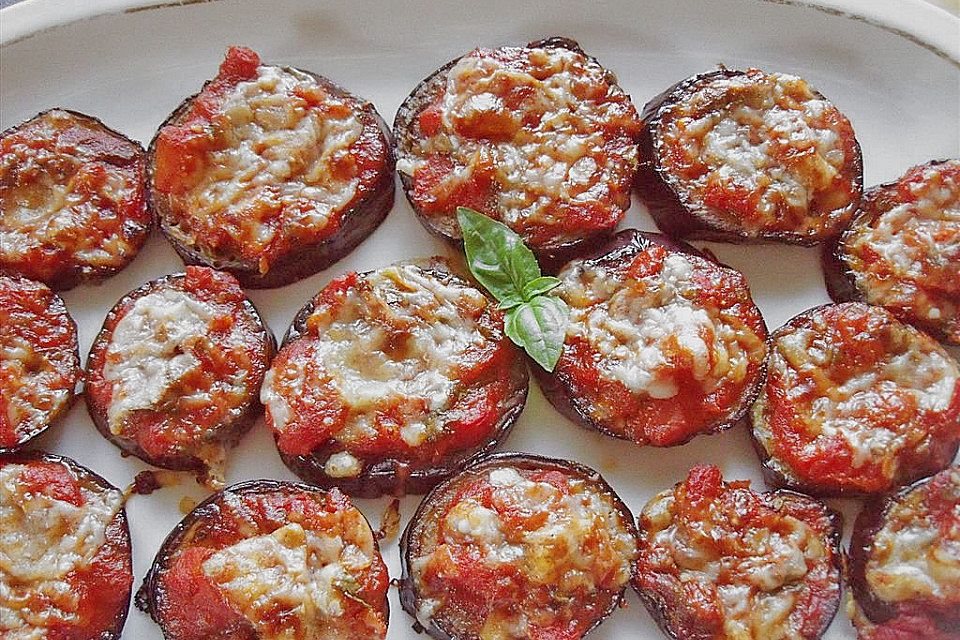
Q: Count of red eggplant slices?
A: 15